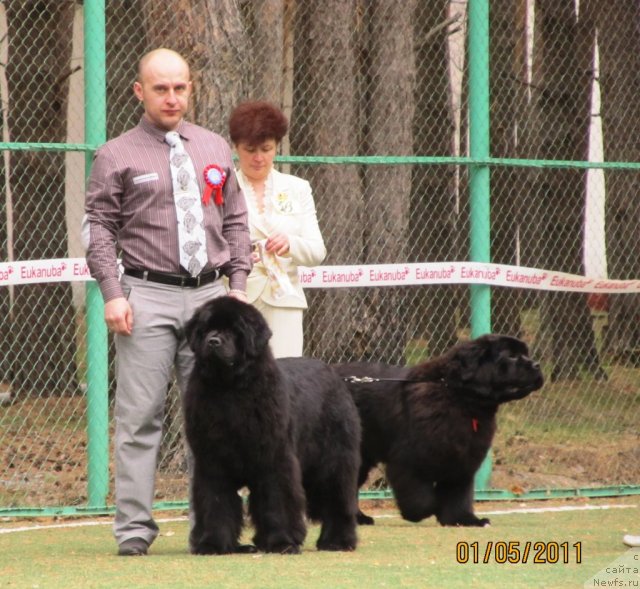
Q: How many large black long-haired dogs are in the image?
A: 2